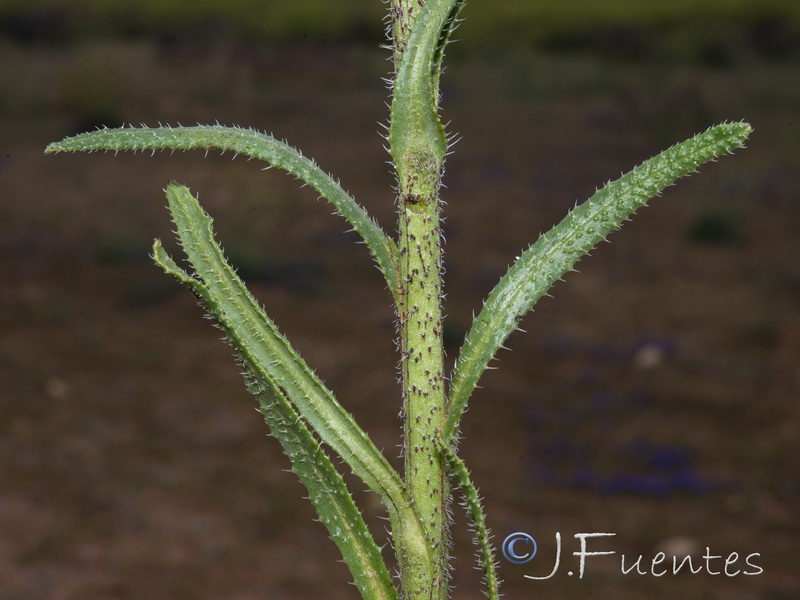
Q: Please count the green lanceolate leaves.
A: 6